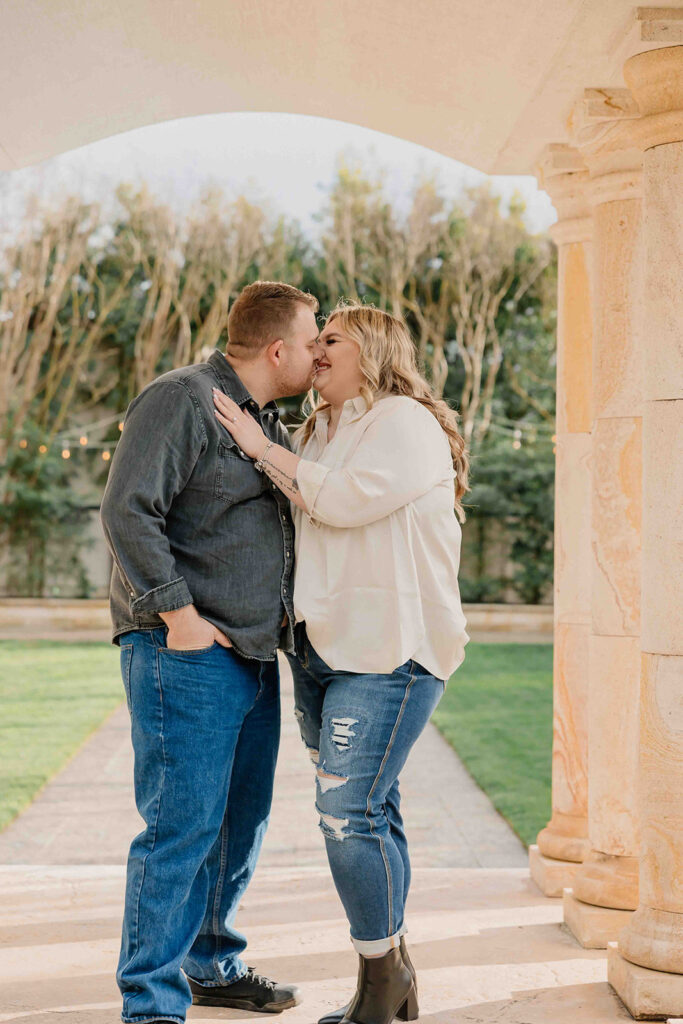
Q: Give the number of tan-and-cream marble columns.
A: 3